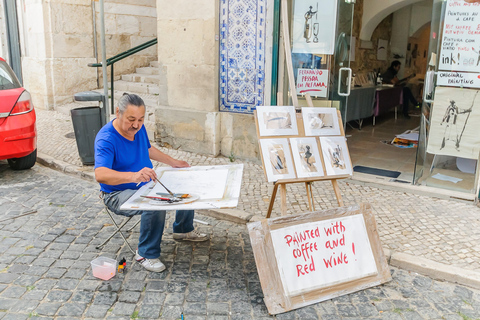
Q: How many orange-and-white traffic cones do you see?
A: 0